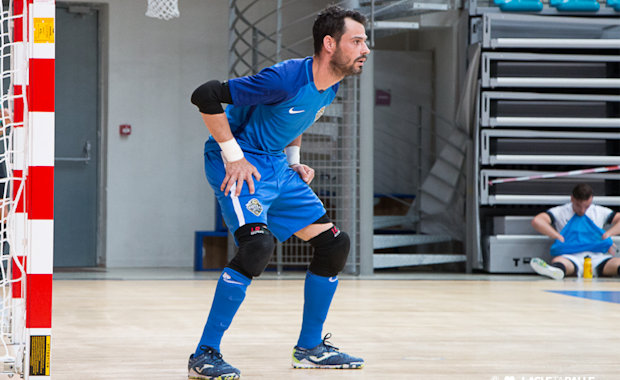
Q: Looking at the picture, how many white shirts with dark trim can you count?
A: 1